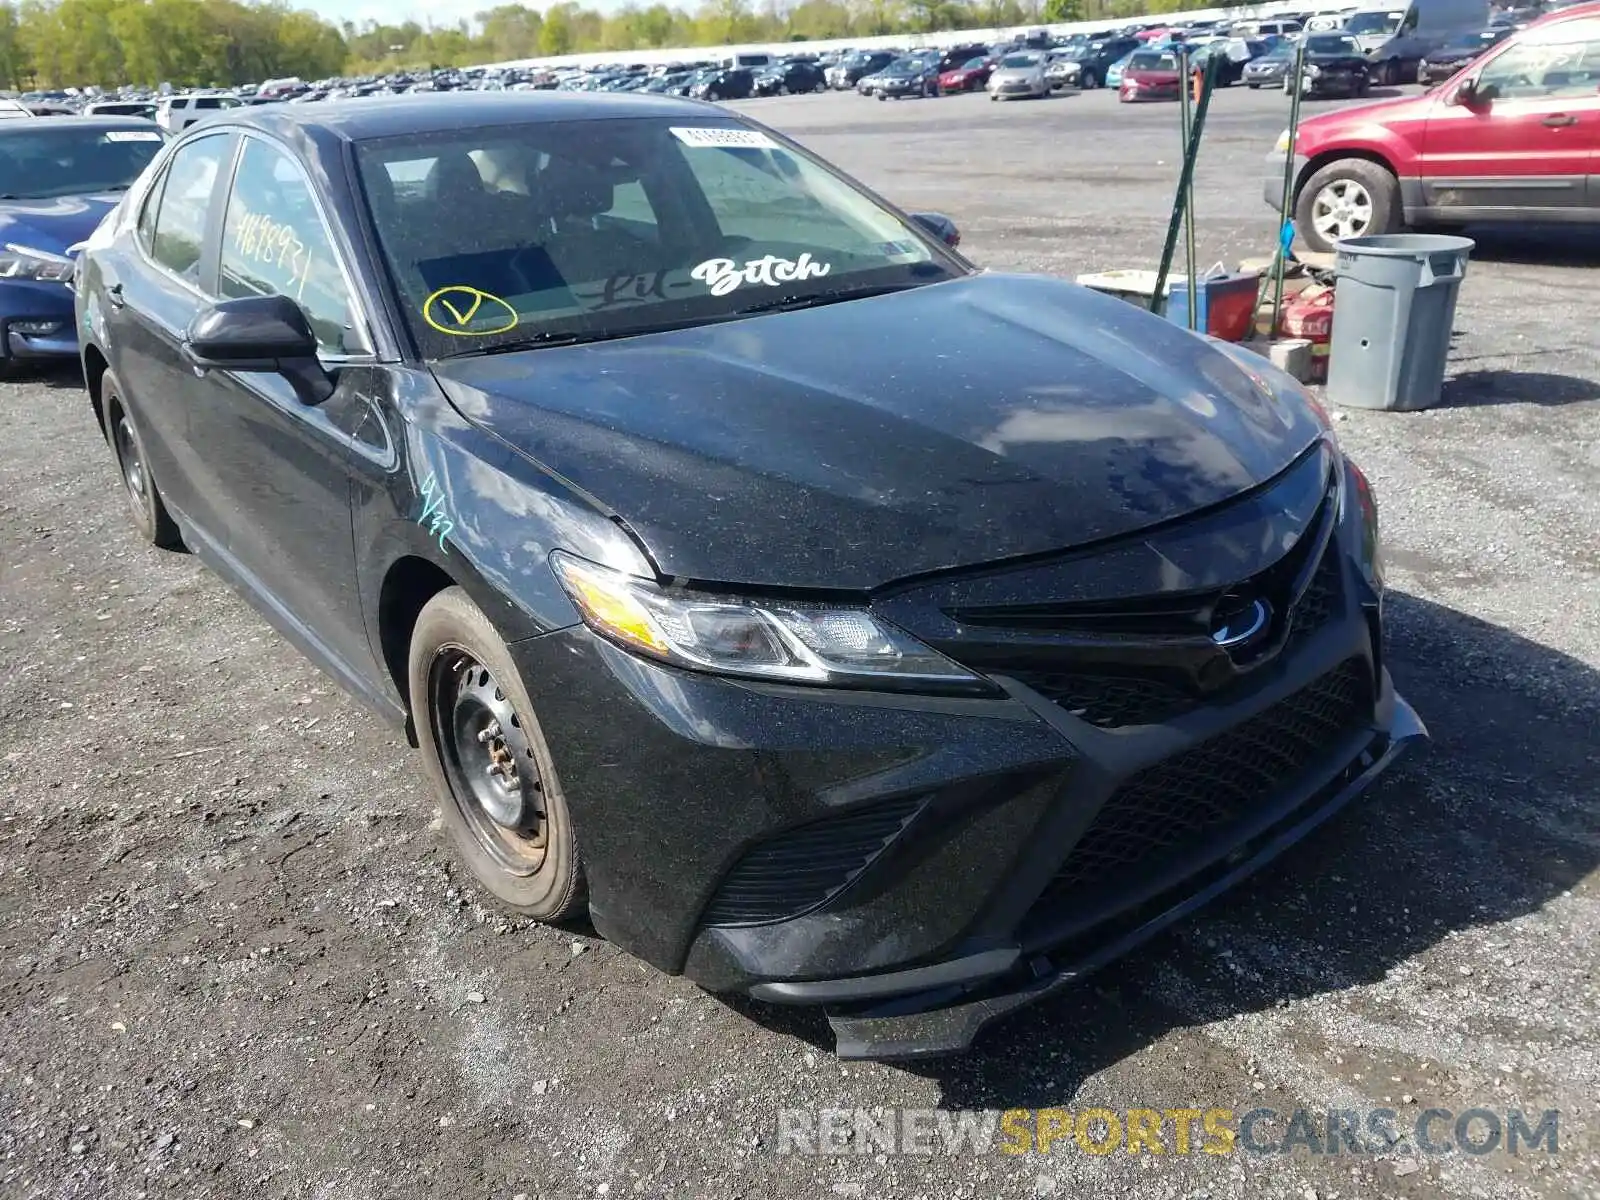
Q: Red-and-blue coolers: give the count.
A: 1